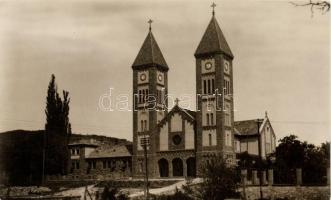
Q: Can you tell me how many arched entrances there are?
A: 3